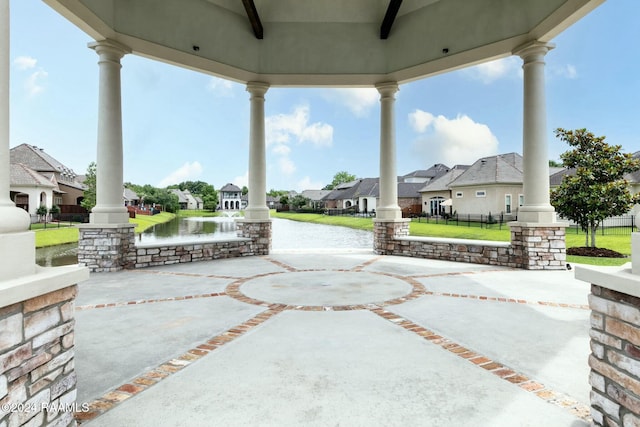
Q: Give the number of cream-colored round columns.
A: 5